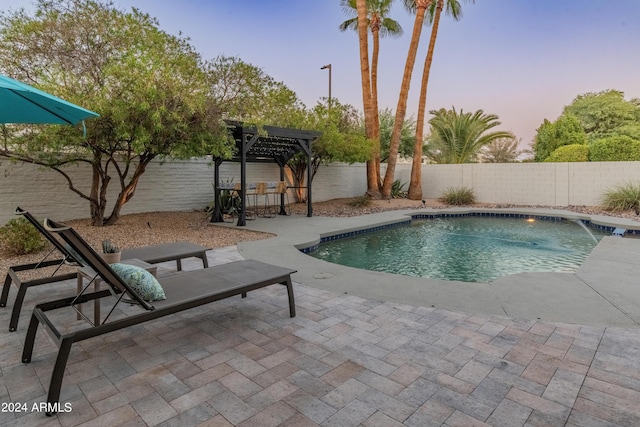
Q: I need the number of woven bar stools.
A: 3